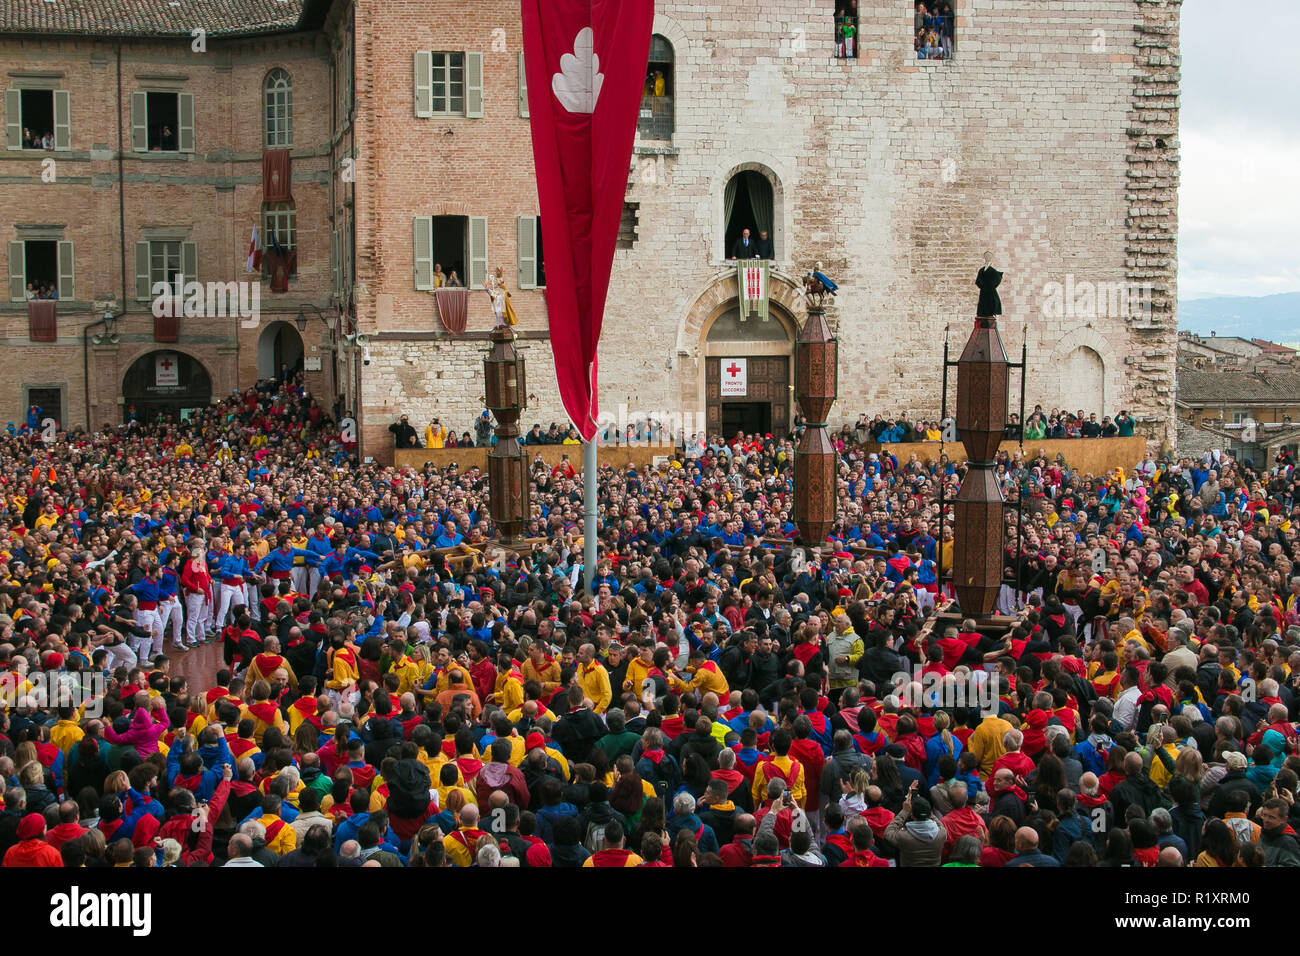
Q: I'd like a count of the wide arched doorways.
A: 2